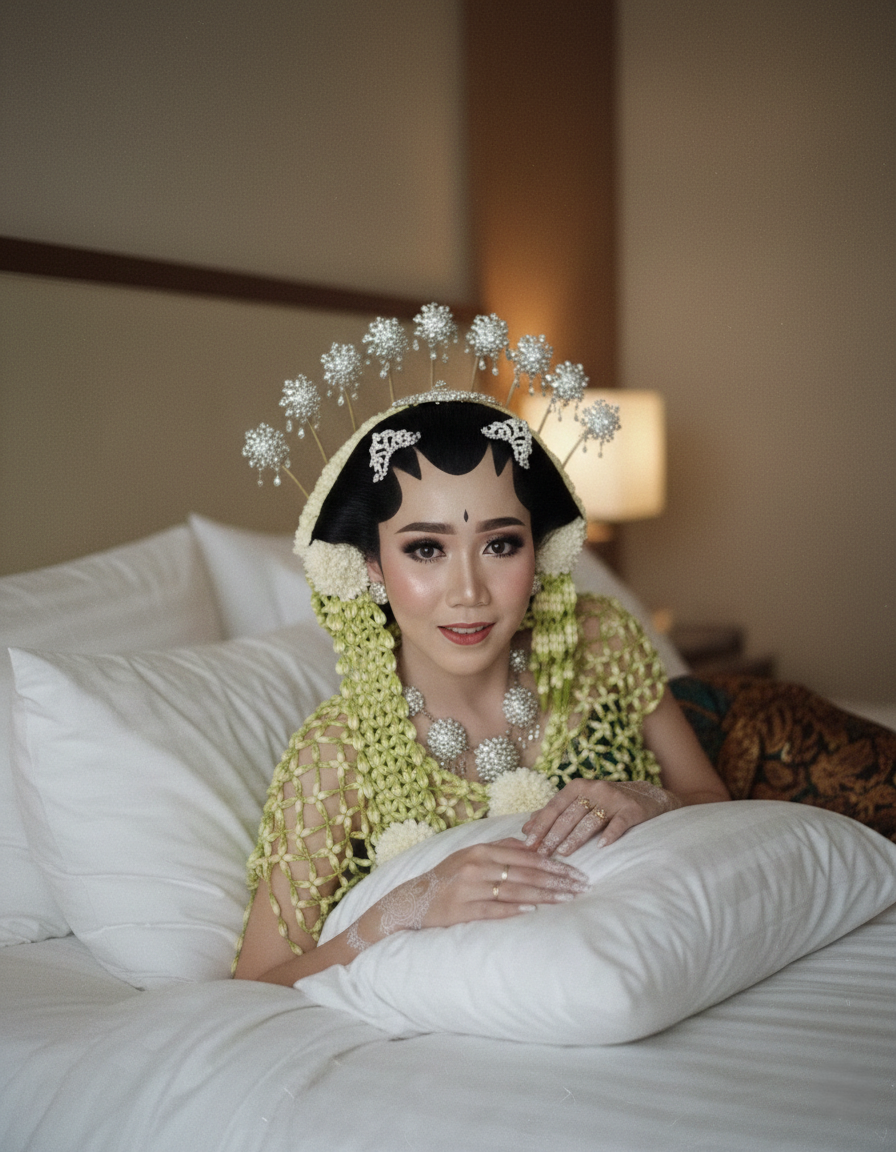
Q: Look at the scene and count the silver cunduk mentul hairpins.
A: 9